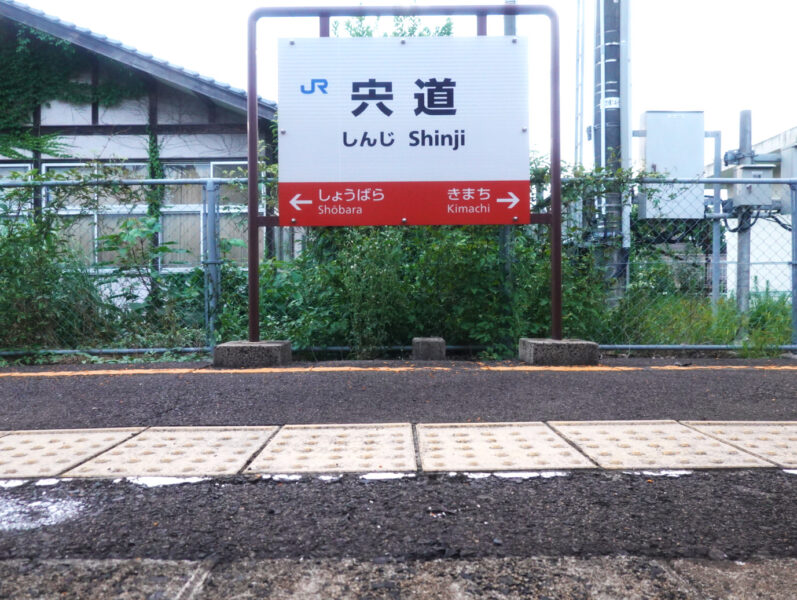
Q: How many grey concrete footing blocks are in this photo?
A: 3